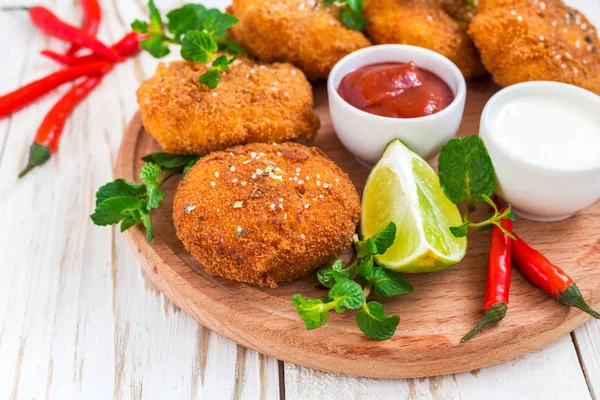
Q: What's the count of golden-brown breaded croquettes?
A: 5